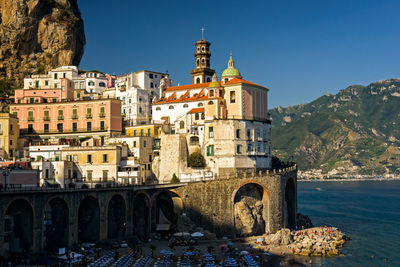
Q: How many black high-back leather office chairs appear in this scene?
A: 0